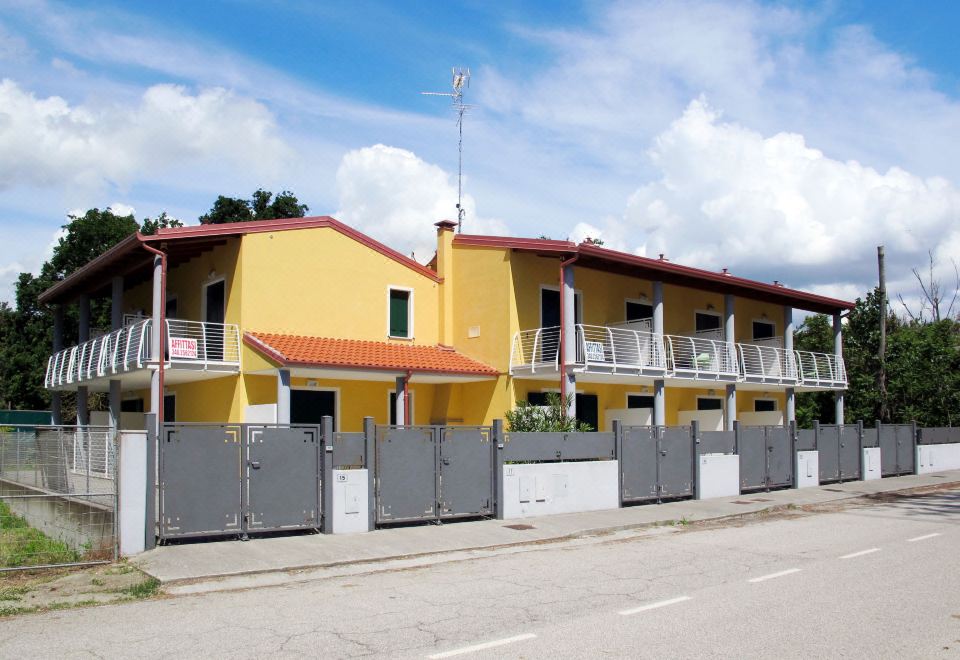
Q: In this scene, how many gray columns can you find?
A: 11